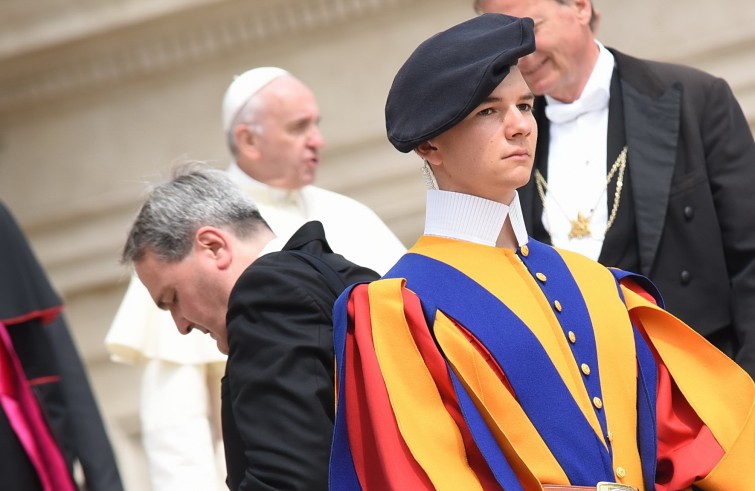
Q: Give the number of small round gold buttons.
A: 8